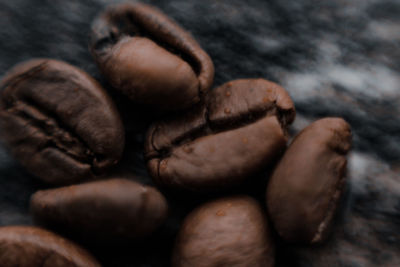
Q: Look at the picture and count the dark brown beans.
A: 7